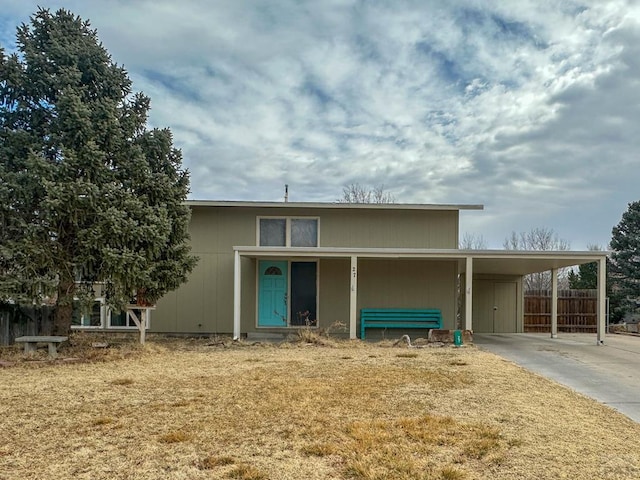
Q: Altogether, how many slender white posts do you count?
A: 5